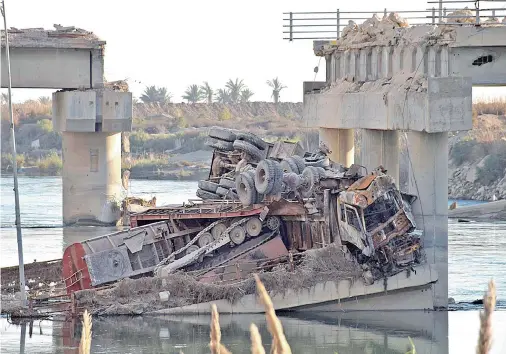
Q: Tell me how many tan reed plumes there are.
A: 5